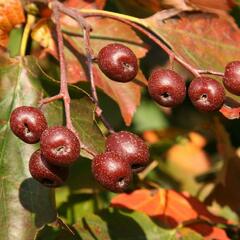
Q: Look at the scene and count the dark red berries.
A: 9